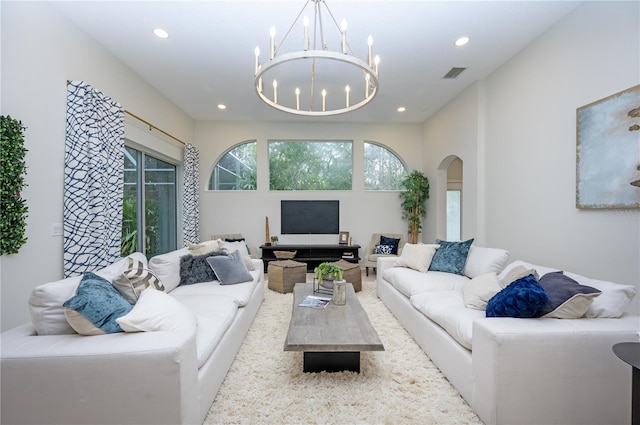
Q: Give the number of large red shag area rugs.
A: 0